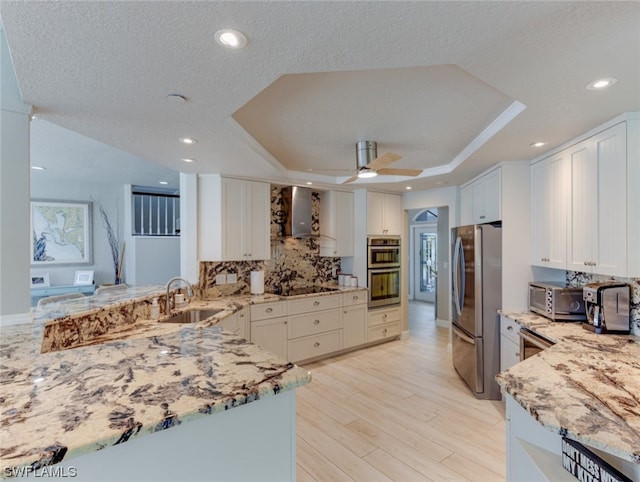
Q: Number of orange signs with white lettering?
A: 0